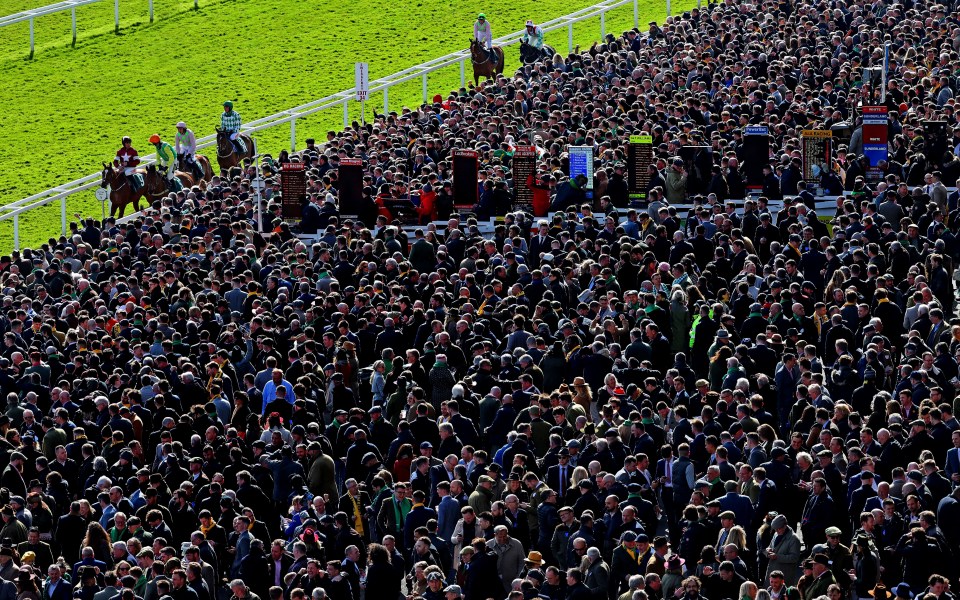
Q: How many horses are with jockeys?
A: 6